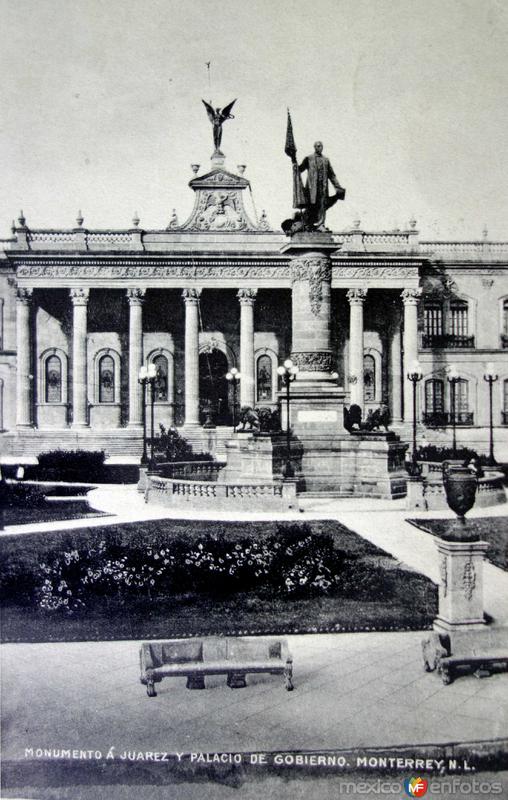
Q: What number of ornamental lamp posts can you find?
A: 7